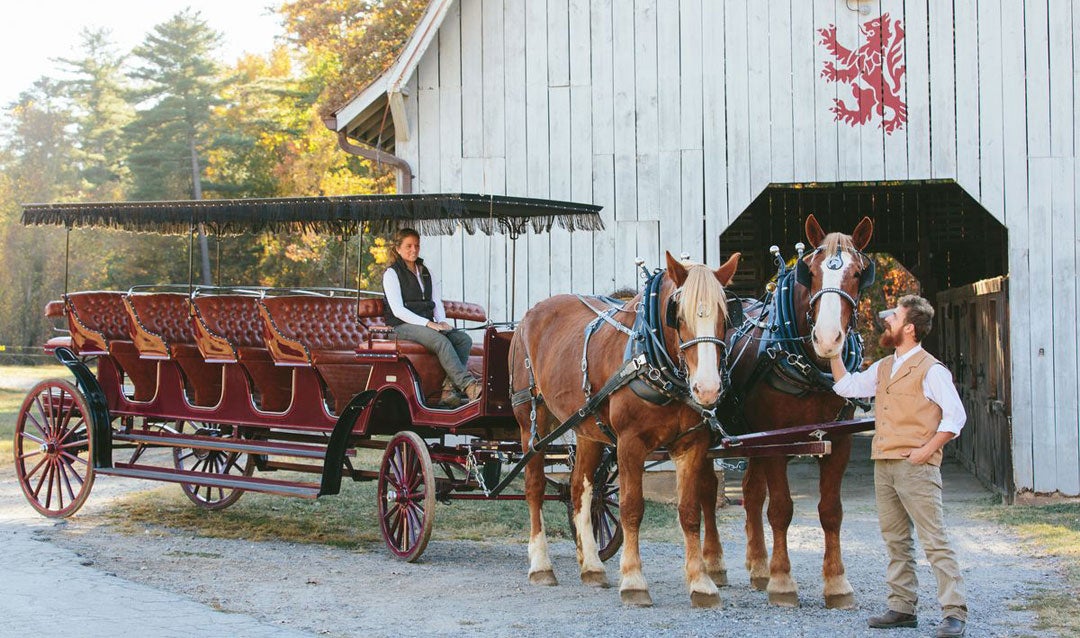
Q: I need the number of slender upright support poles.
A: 6